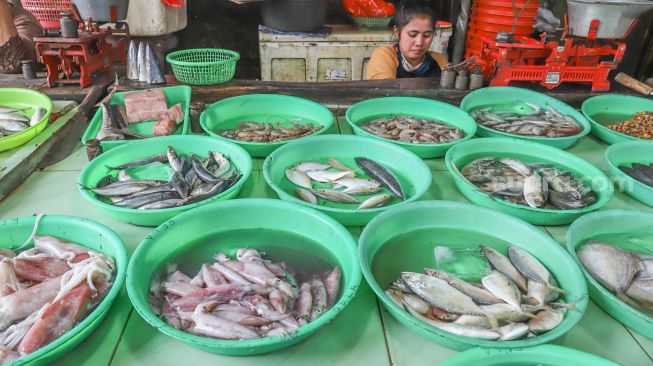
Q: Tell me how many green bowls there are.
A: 14